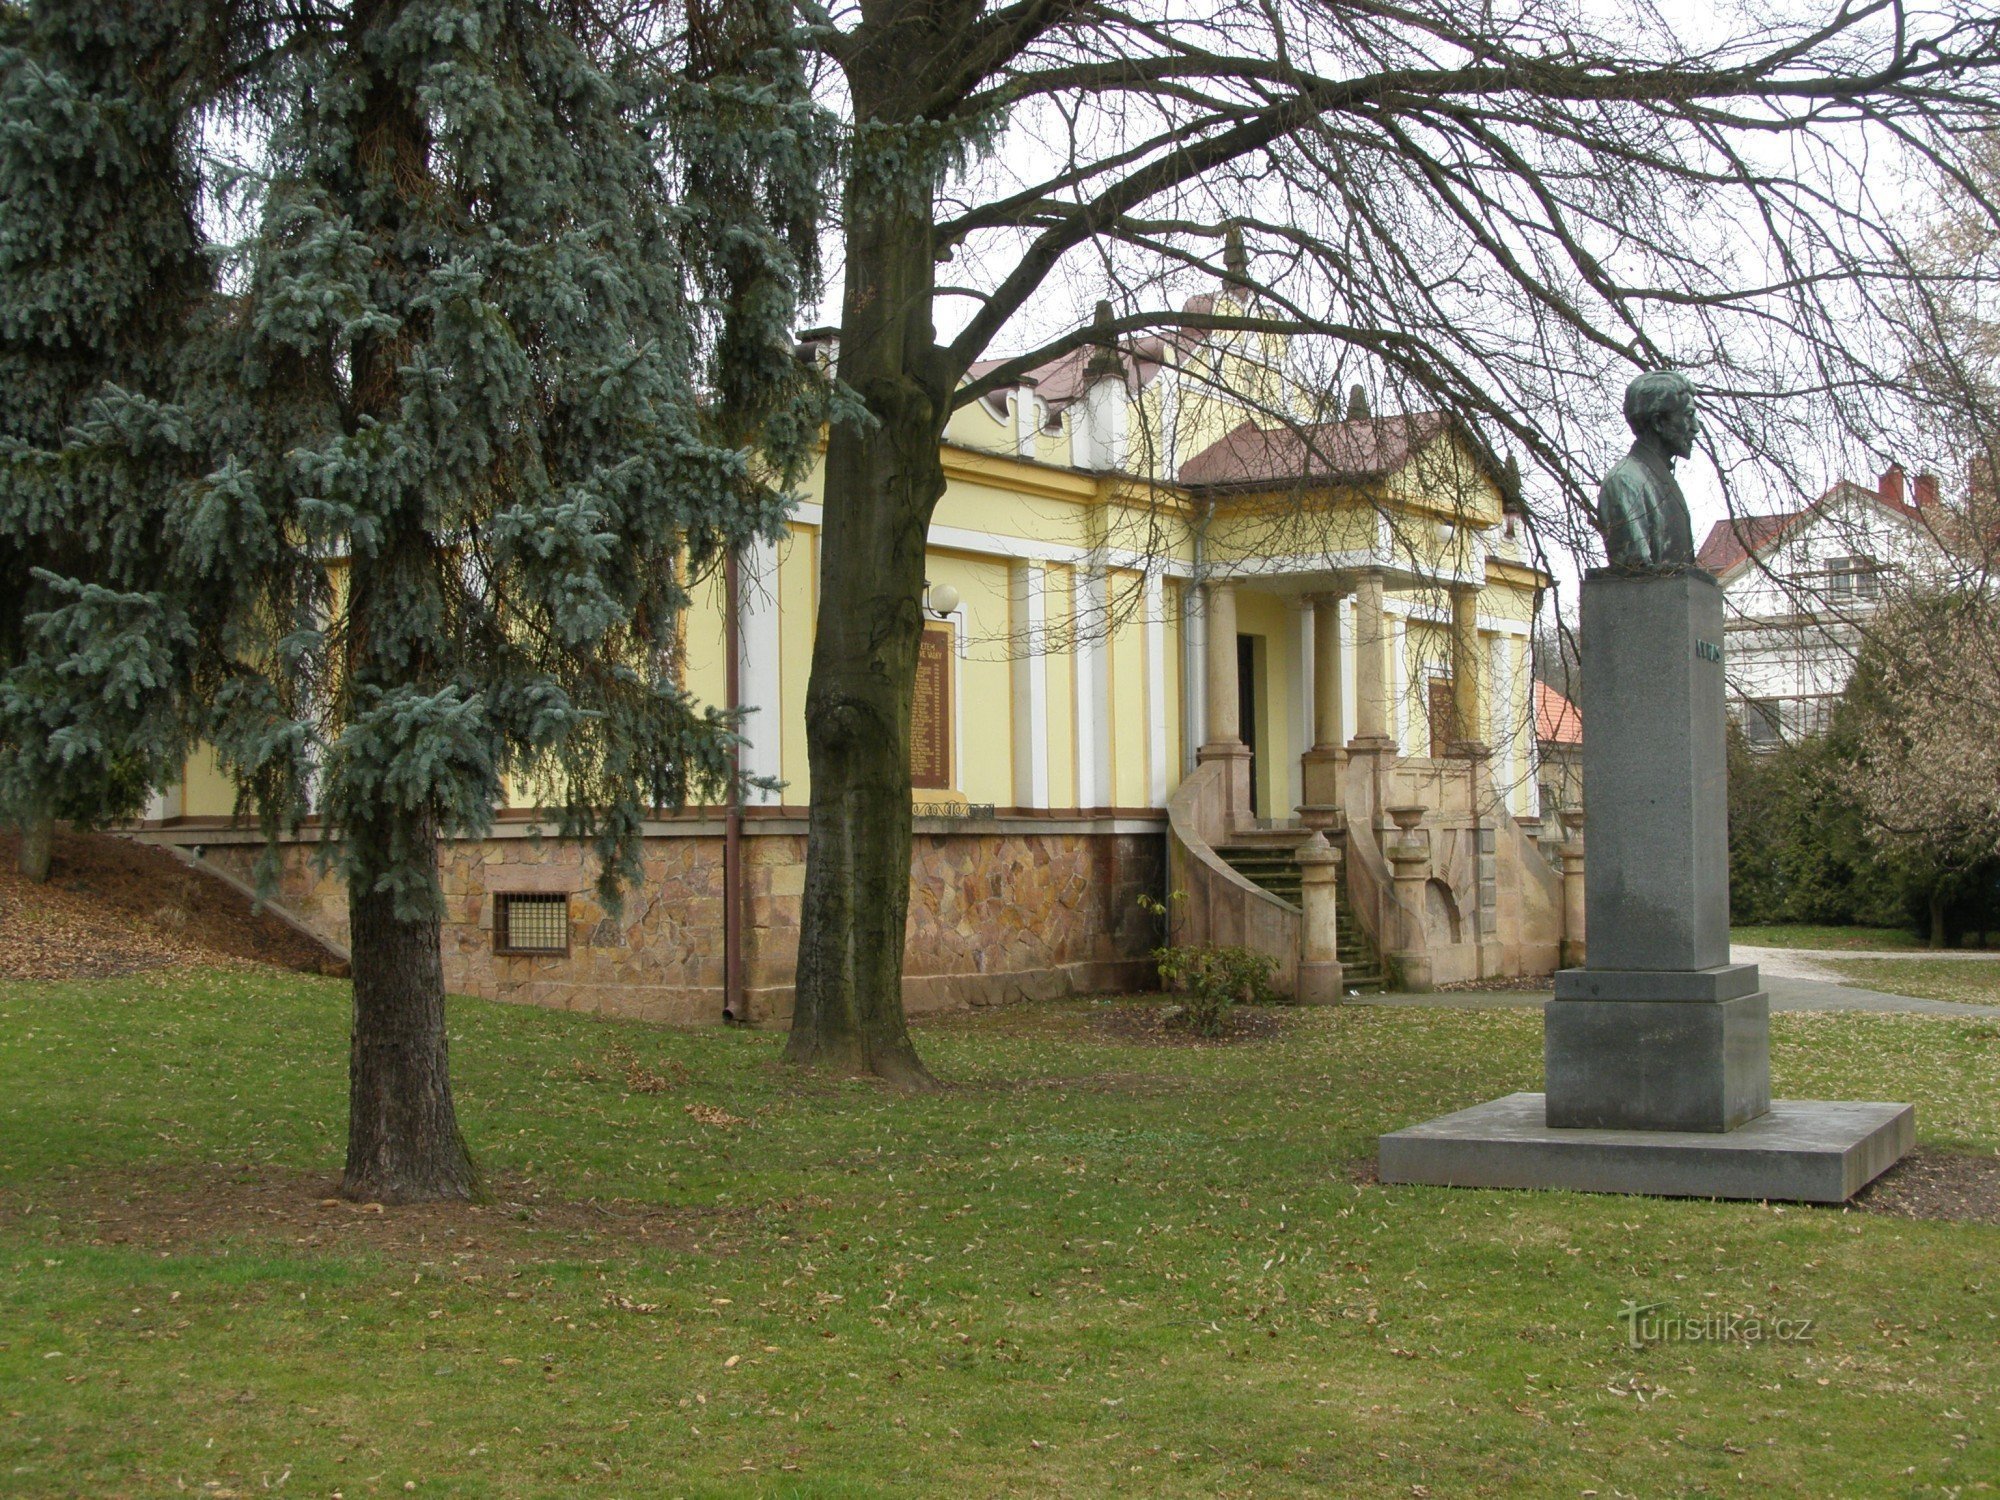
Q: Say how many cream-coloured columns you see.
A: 4